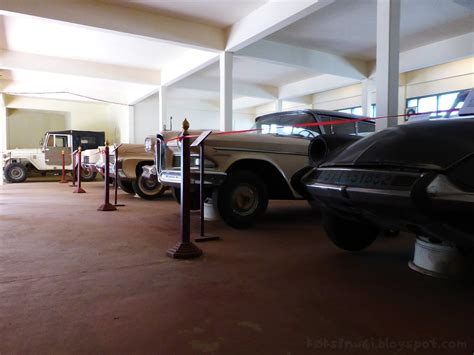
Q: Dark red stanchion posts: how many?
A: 4